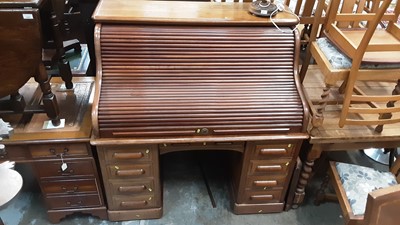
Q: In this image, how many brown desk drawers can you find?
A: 12